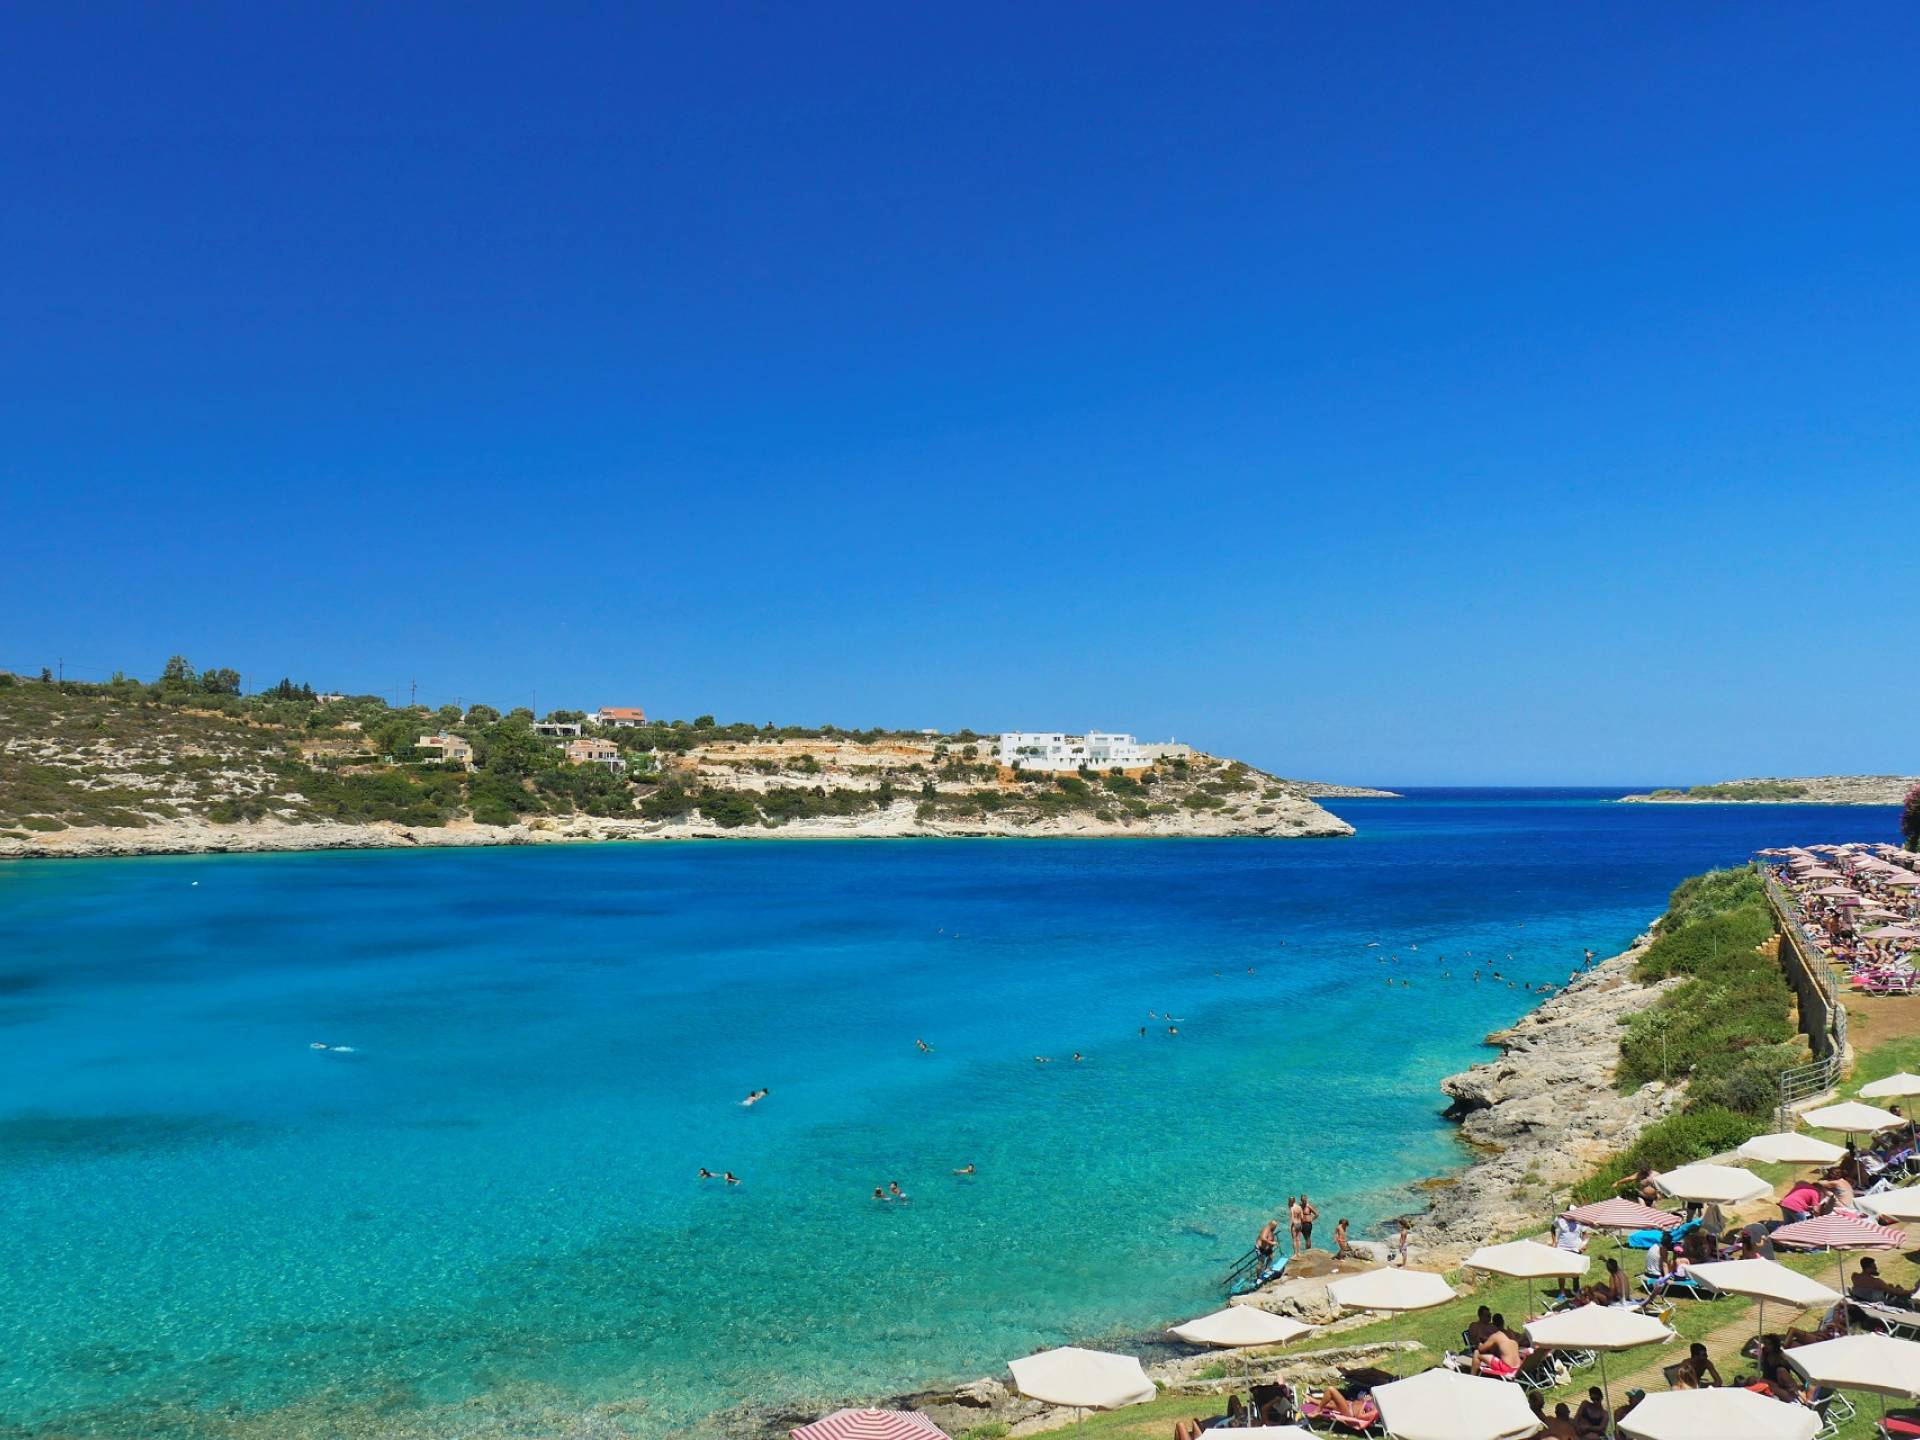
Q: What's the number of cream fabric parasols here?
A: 15